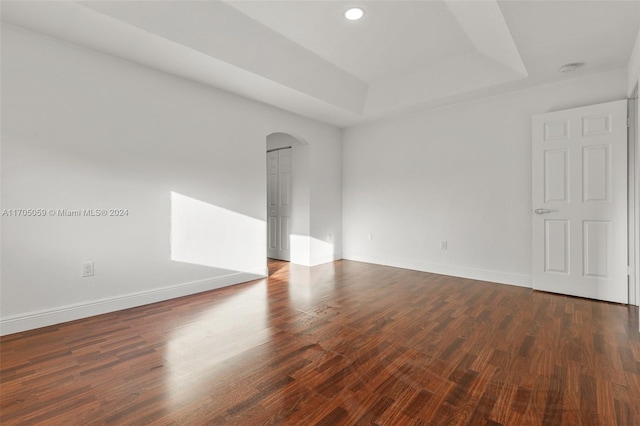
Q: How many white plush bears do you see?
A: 0